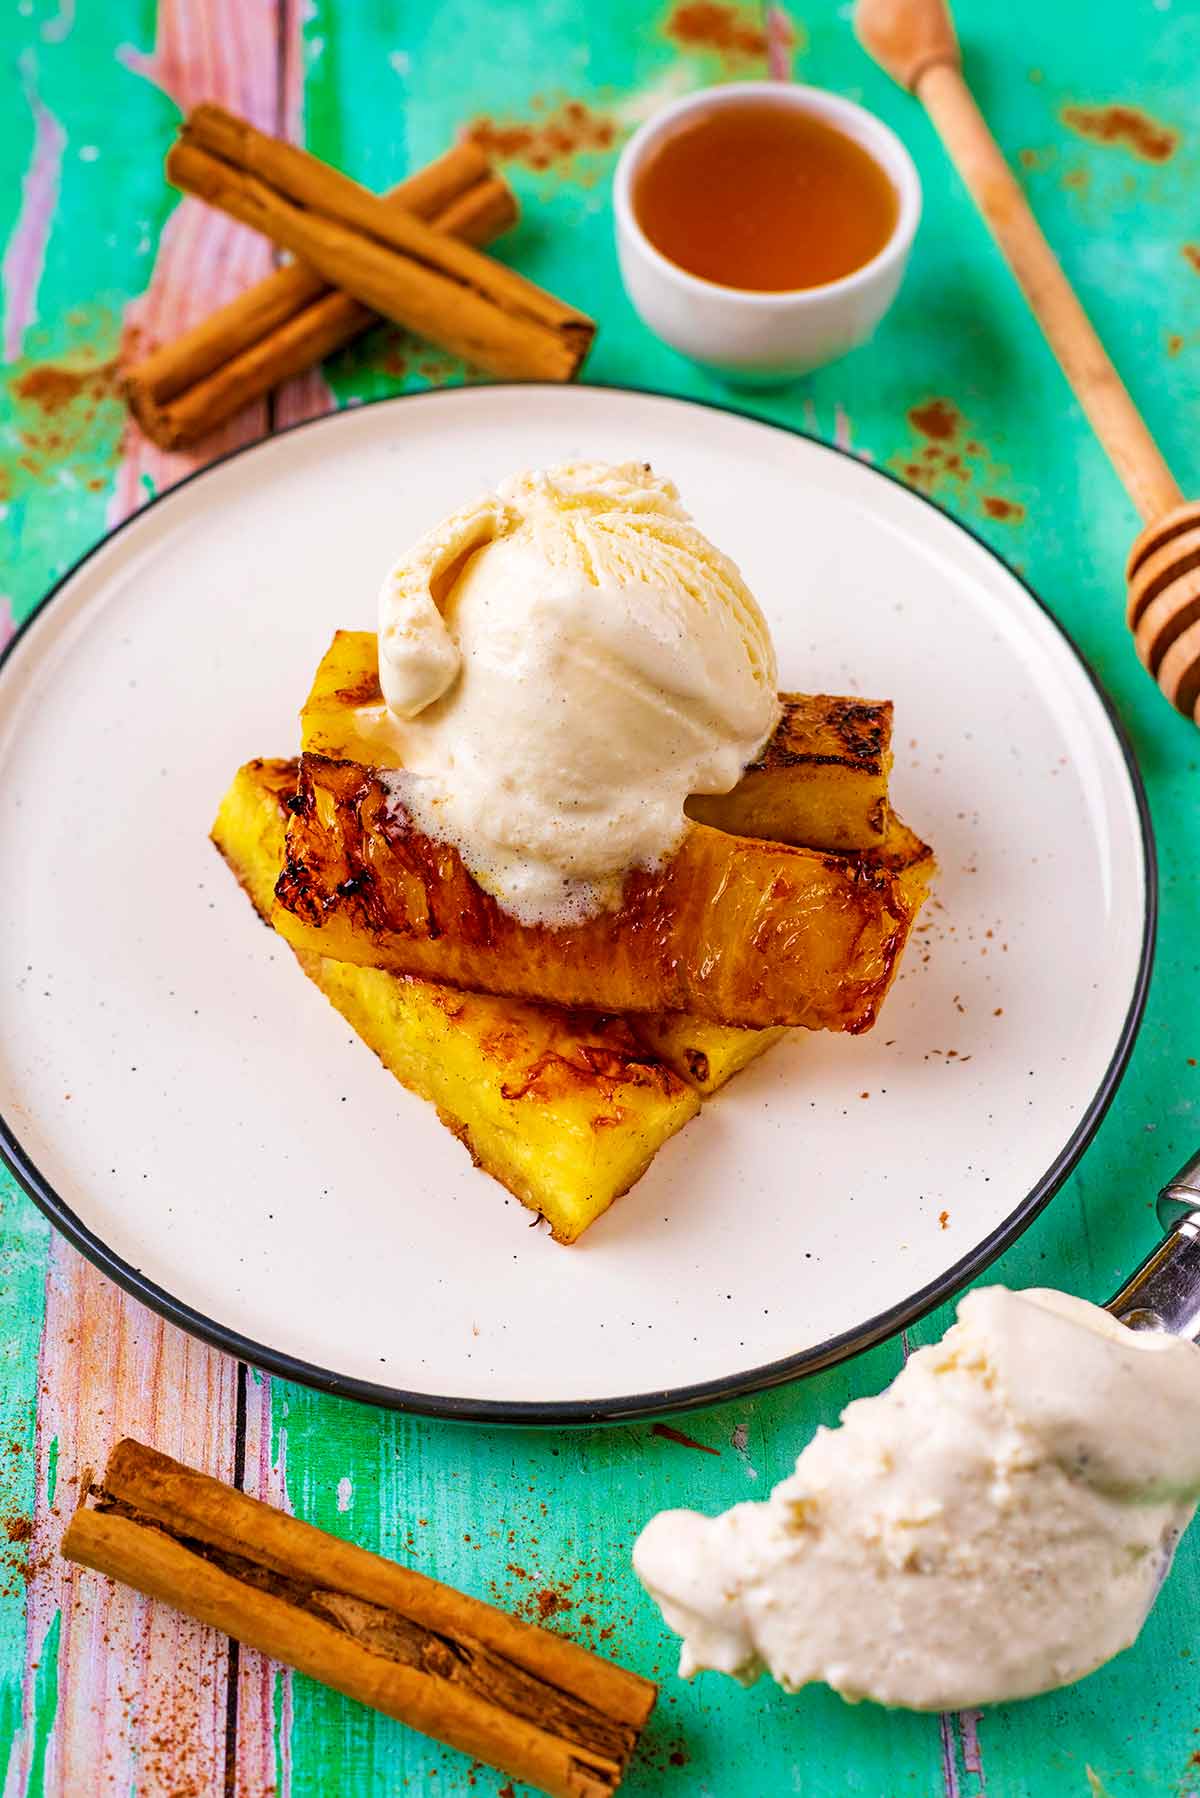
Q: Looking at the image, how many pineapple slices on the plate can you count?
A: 4